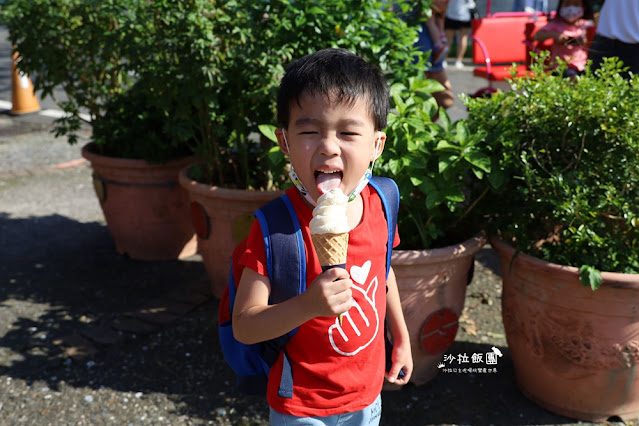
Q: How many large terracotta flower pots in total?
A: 4